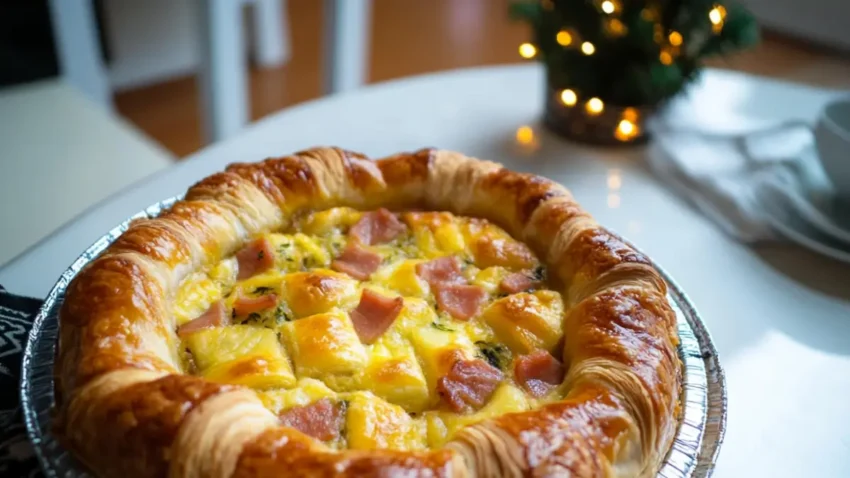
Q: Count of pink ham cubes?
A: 12